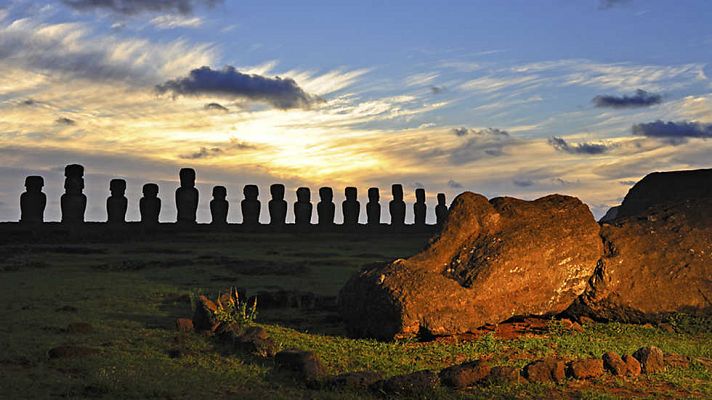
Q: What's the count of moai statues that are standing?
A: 15